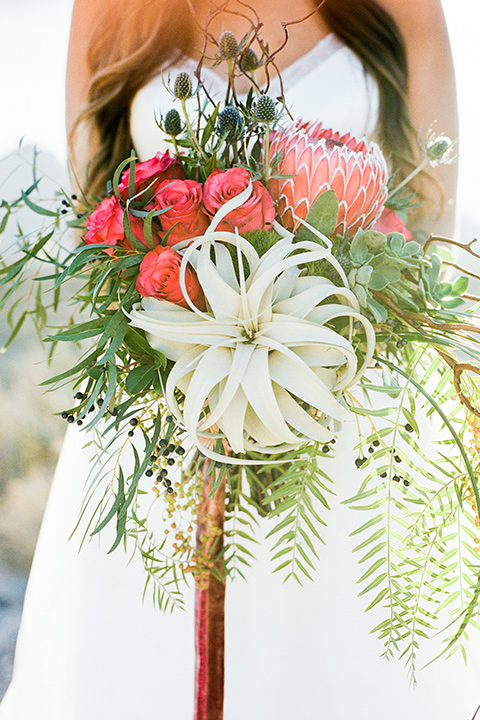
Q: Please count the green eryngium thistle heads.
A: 7